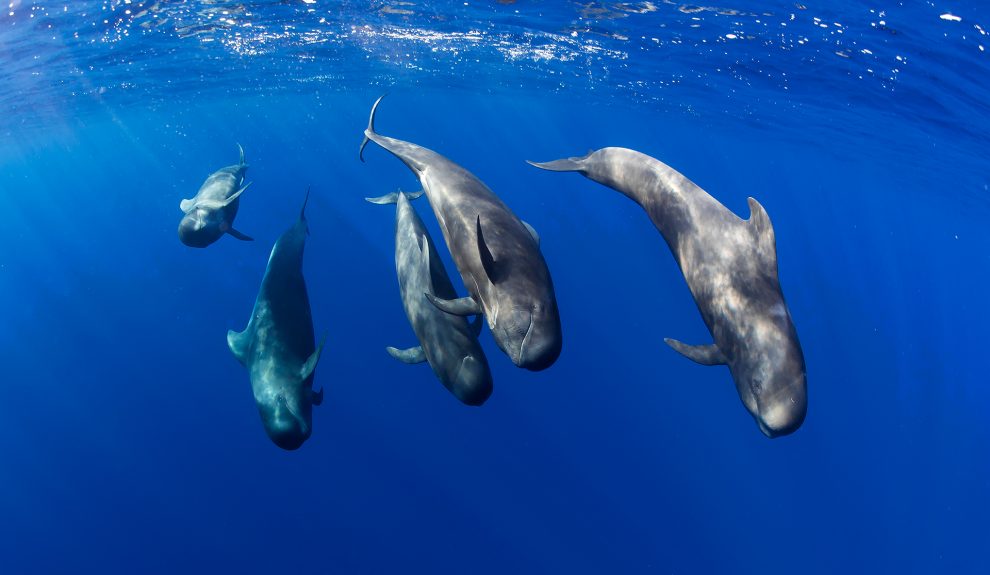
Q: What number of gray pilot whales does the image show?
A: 5